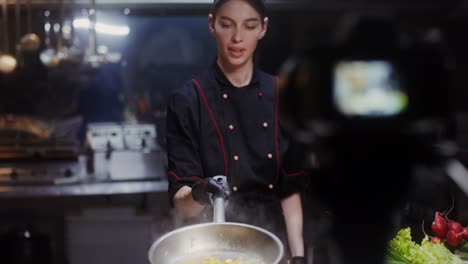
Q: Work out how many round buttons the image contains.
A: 8